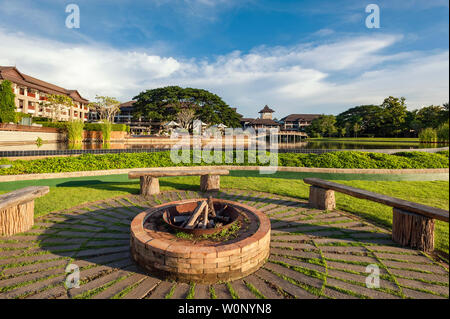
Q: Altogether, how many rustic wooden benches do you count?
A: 3